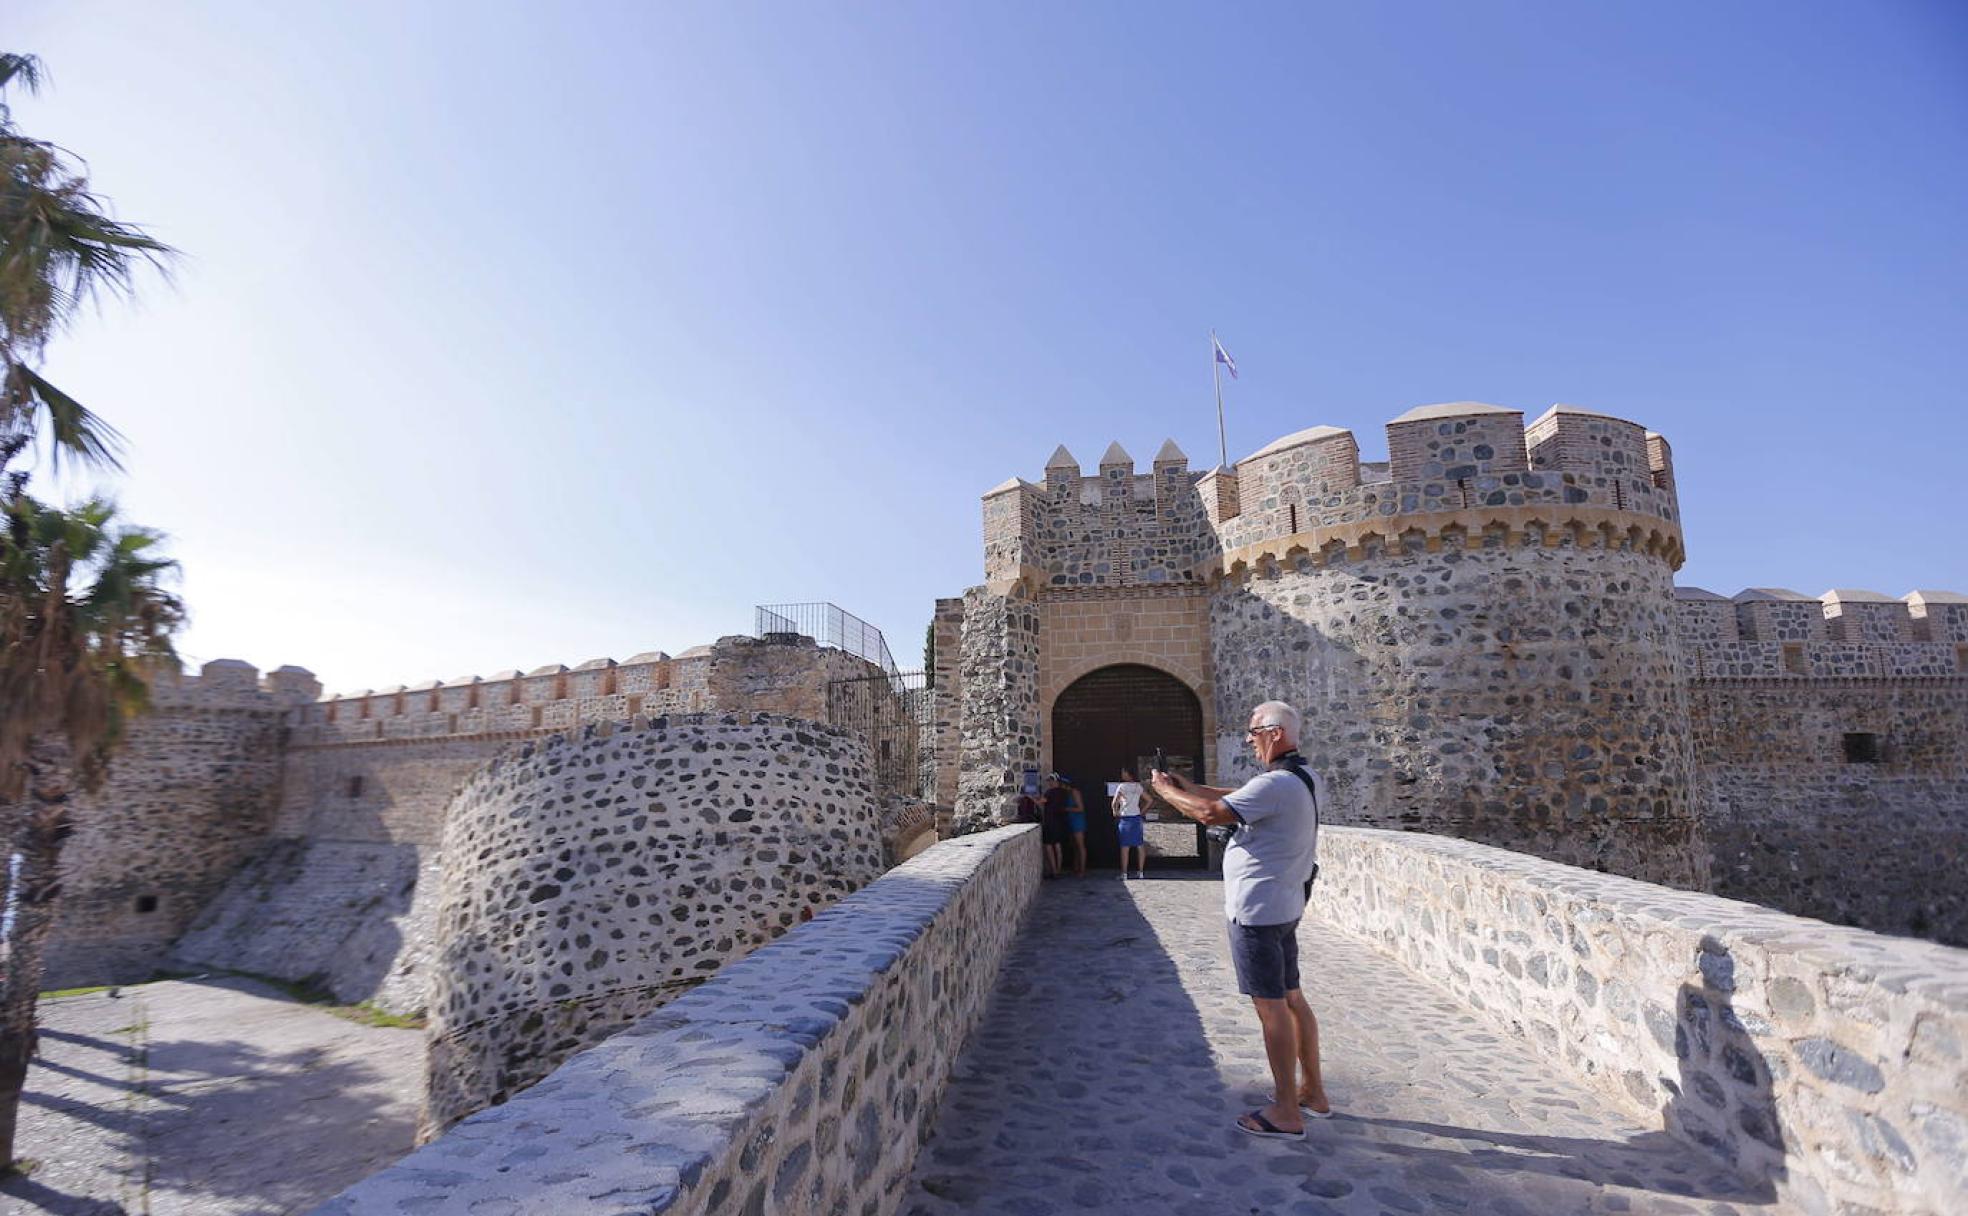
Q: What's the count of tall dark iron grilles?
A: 1